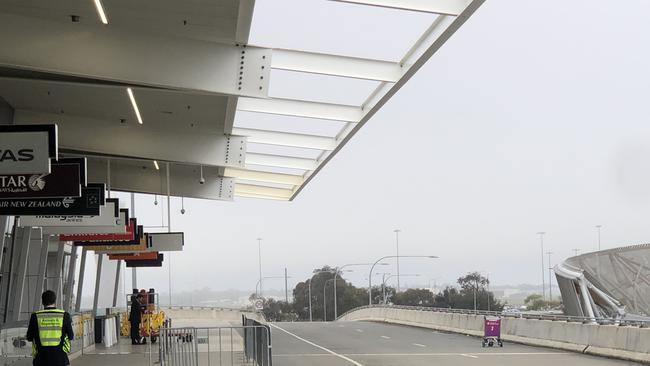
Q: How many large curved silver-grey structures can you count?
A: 1